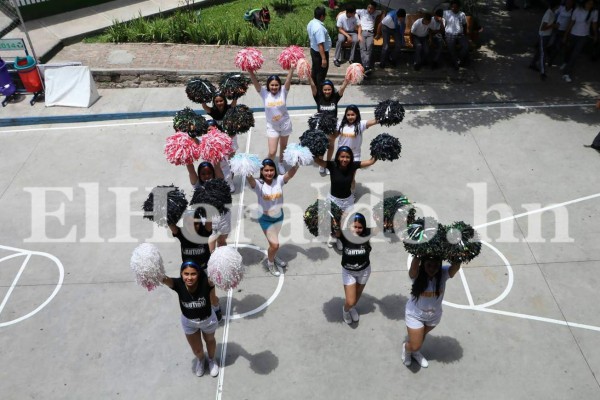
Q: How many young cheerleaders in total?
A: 12